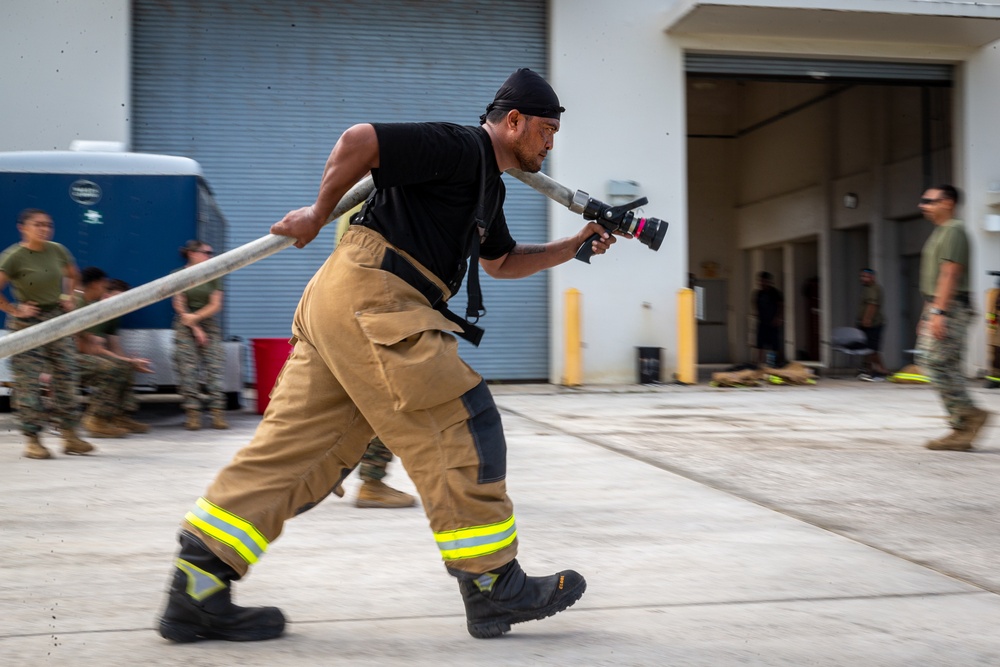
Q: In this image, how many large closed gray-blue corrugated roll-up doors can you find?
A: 1